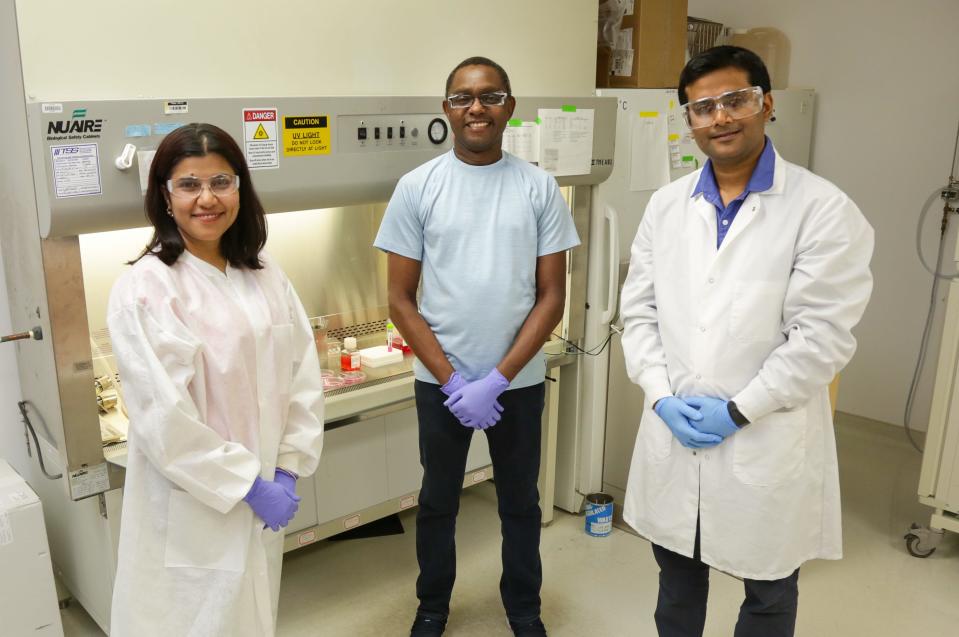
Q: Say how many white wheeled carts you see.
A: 1